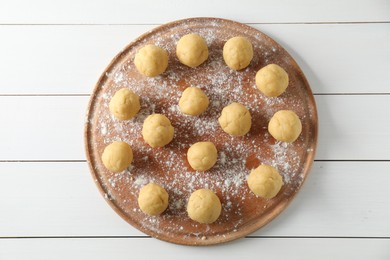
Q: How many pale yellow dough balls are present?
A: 14